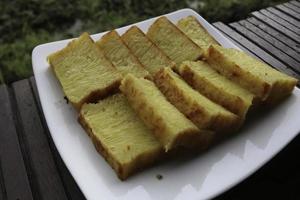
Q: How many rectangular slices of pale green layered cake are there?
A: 10